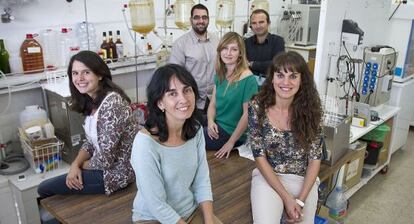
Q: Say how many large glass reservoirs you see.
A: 4